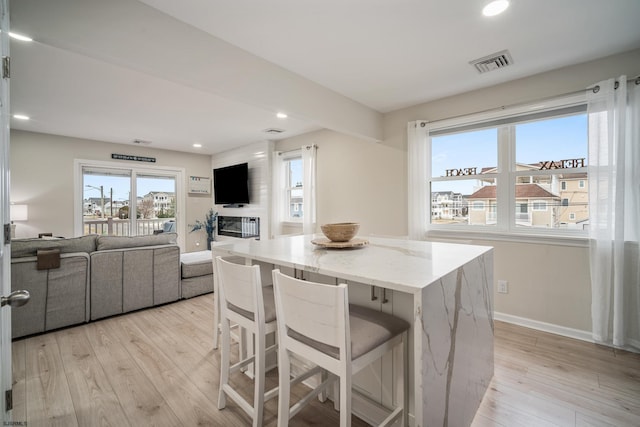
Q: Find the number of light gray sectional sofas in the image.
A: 1